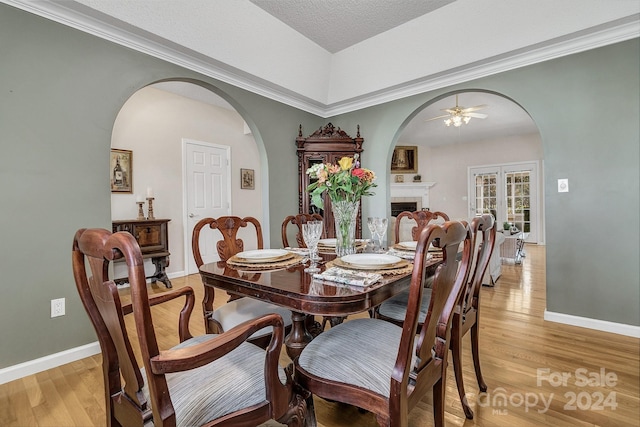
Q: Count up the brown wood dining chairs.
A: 6